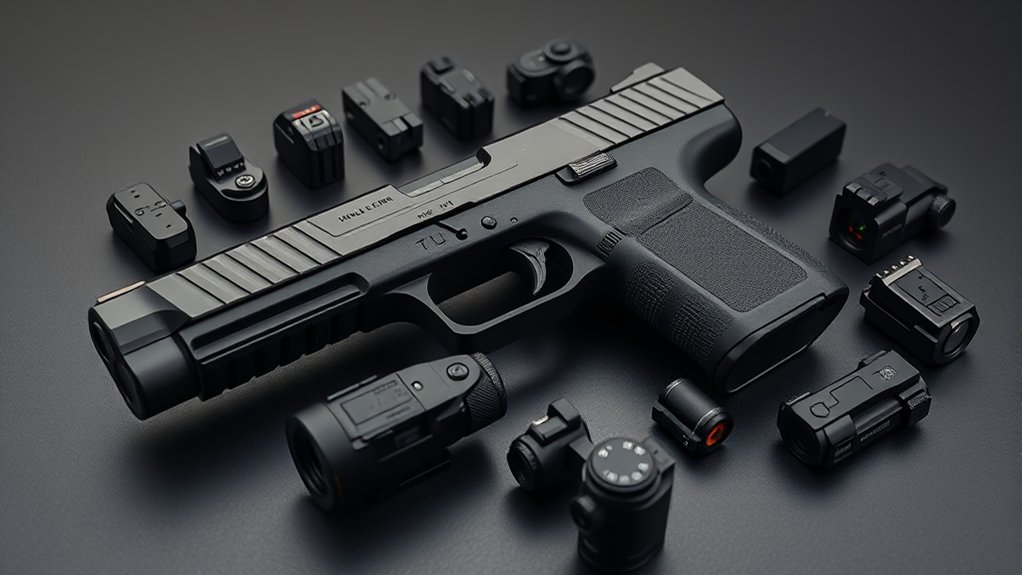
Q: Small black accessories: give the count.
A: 14